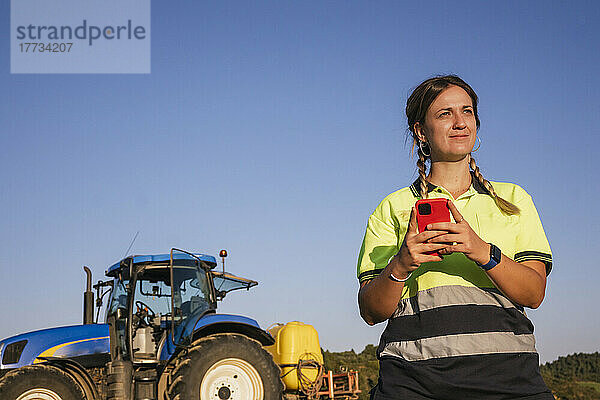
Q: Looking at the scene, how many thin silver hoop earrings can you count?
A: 2